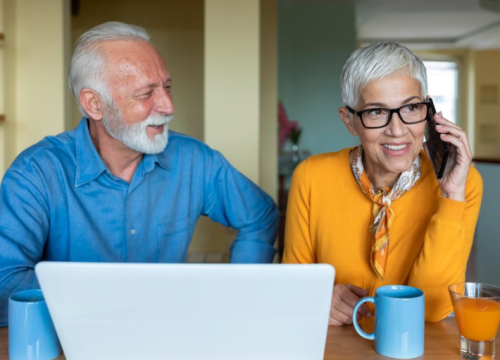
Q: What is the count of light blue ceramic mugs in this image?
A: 2